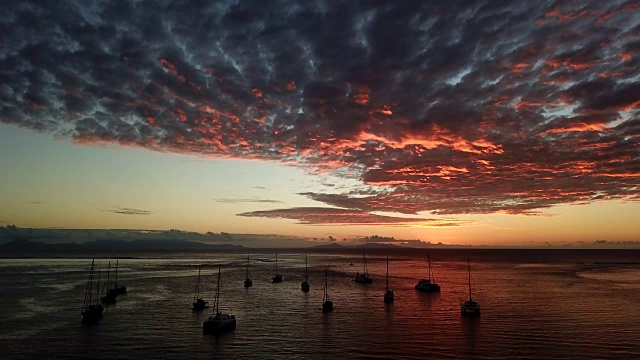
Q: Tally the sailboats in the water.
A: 13